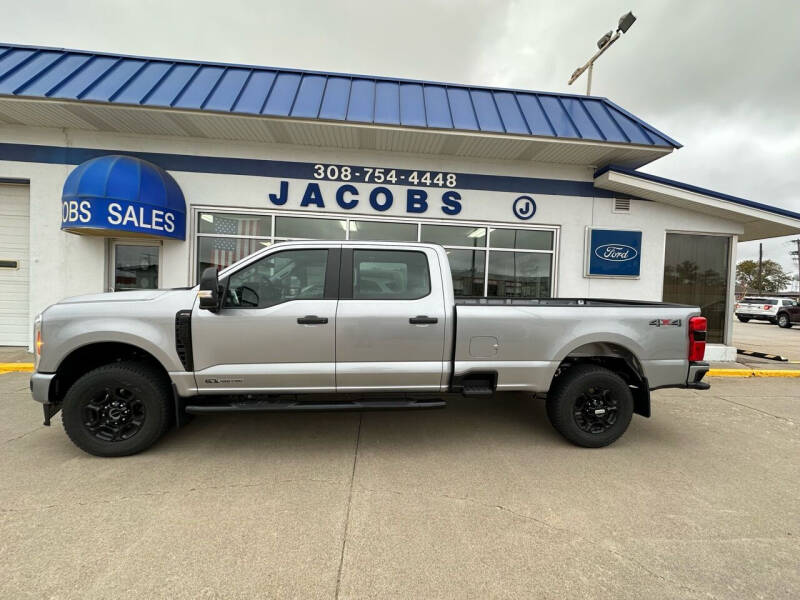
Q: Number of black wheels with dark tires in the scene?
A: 2